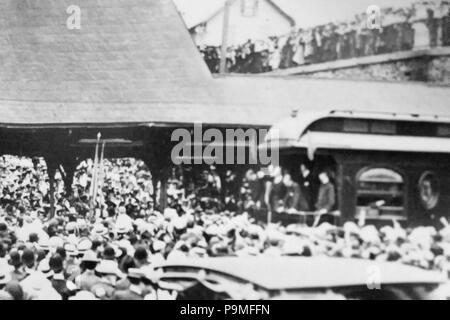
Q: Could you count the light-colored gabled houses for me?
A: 1